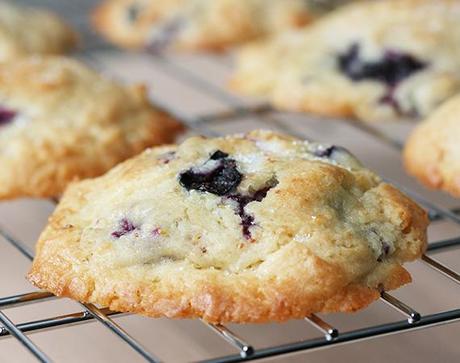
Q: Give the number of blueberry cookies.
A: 6